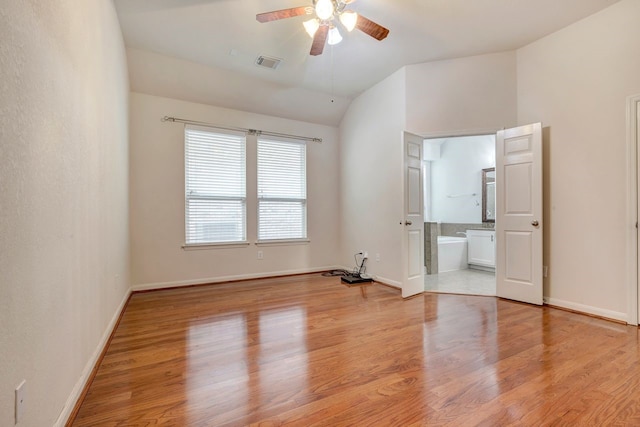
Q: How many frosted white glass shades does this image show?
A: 4